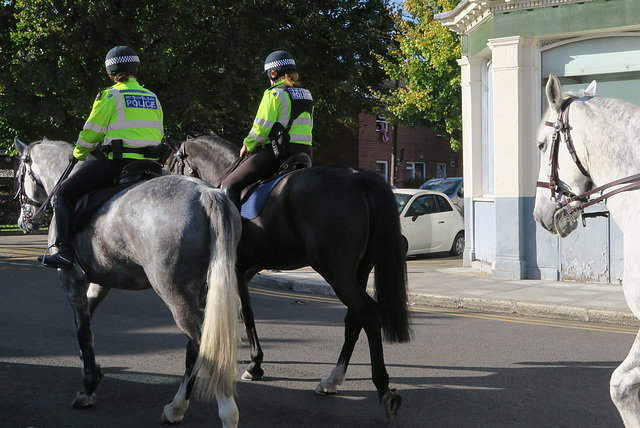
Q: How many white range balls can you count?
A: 0